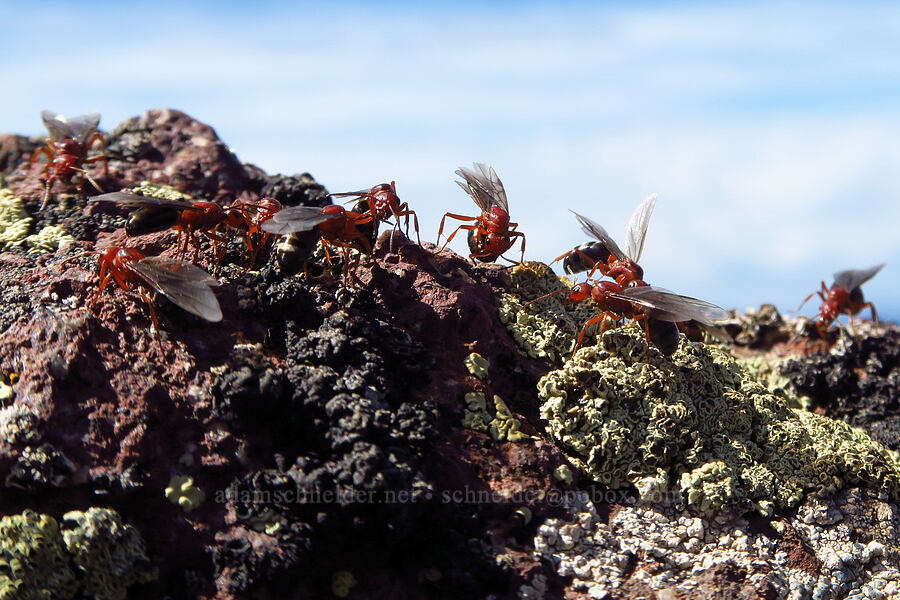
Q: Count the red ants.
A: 10